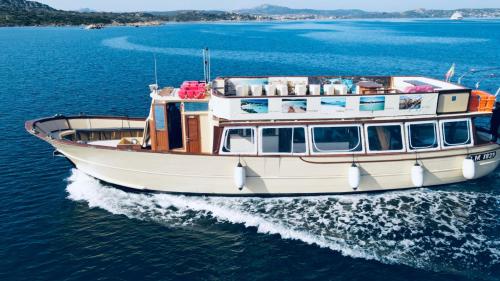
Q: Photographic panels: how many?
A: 5